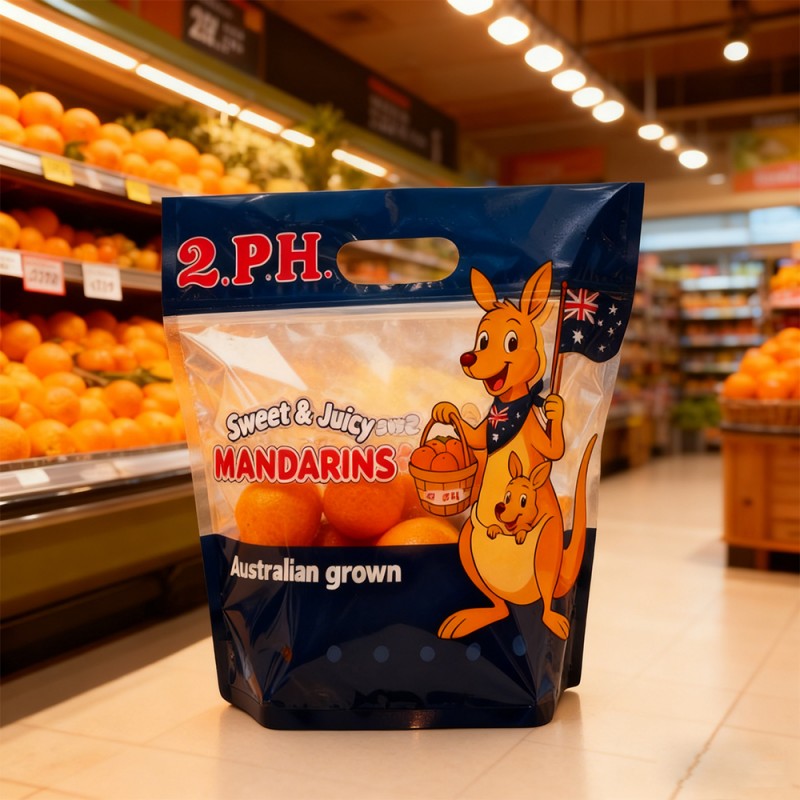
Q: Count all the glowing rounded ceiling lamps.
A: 10